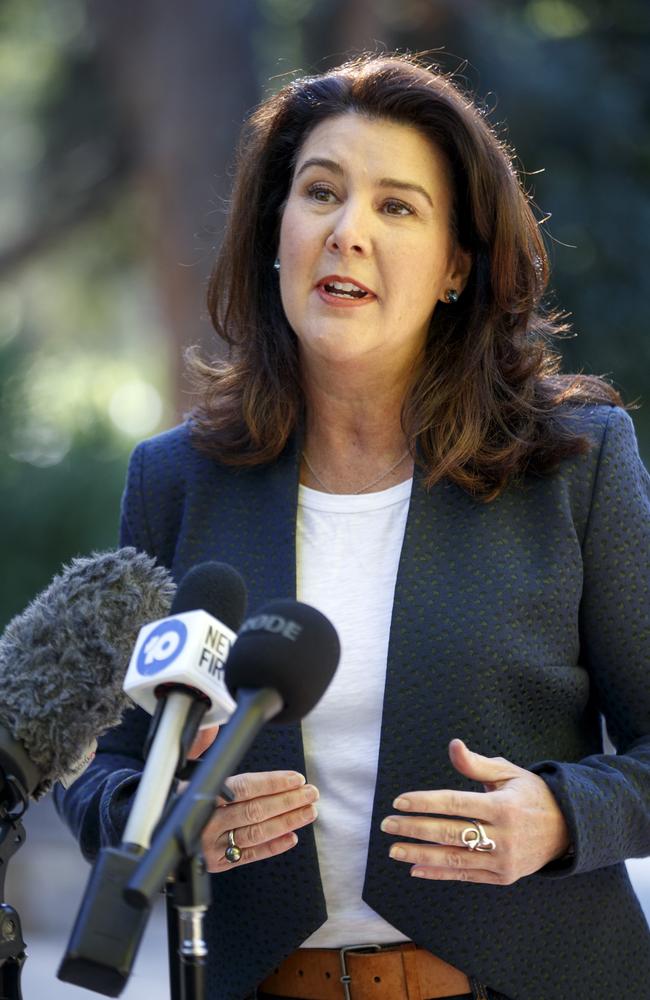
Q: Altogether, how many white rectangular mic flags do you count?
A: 1